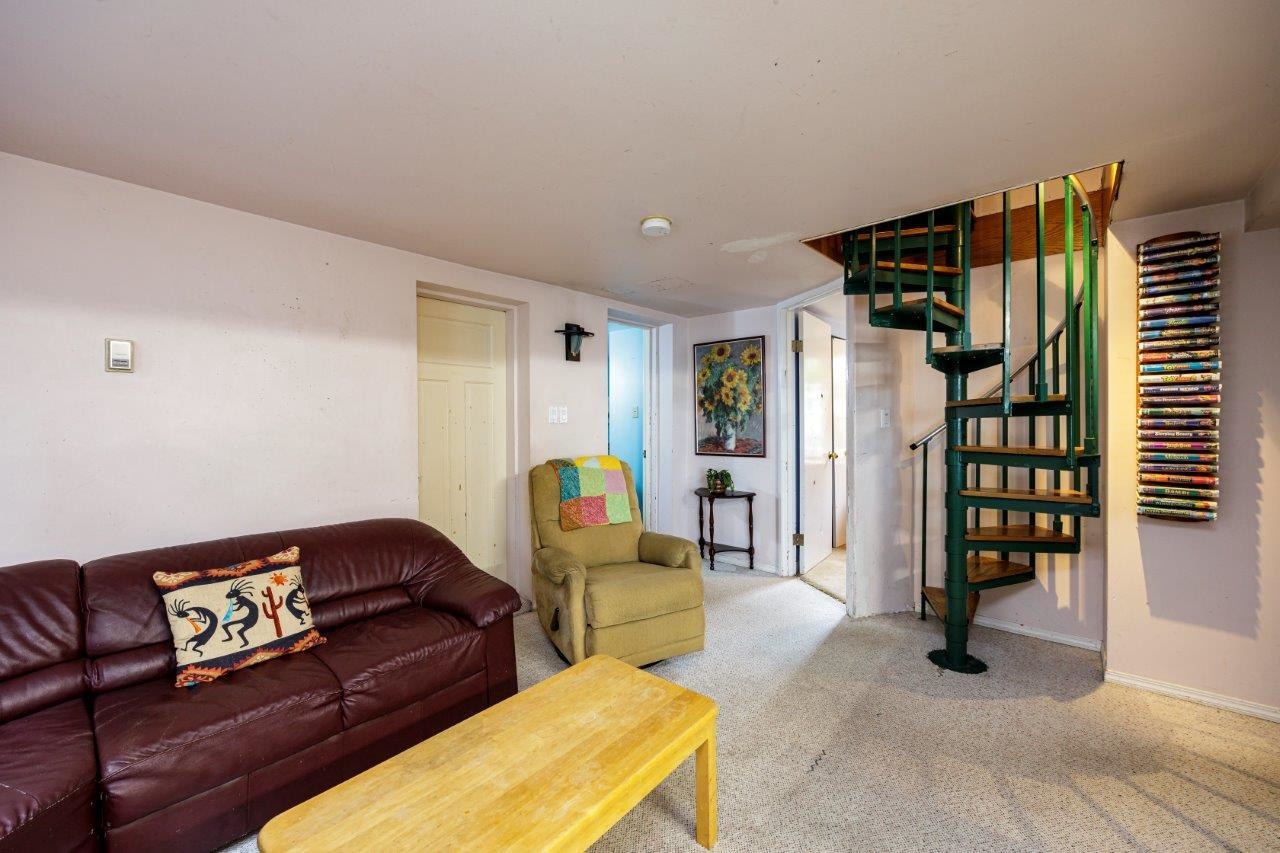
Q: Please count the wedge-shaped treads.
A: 10